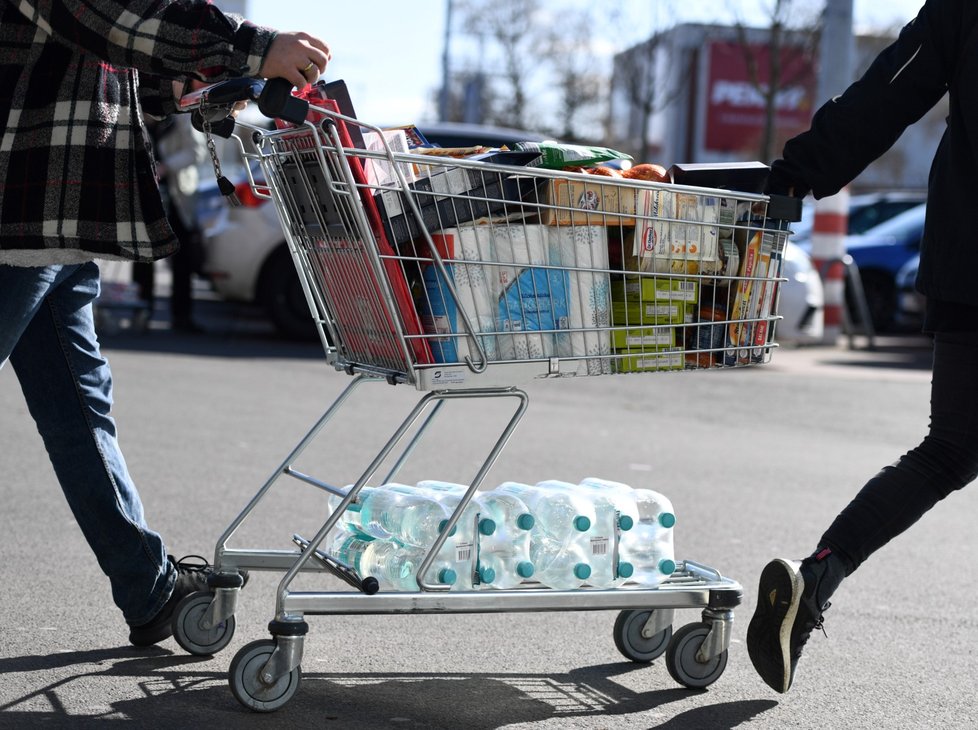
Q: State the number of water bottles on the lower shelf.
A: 12